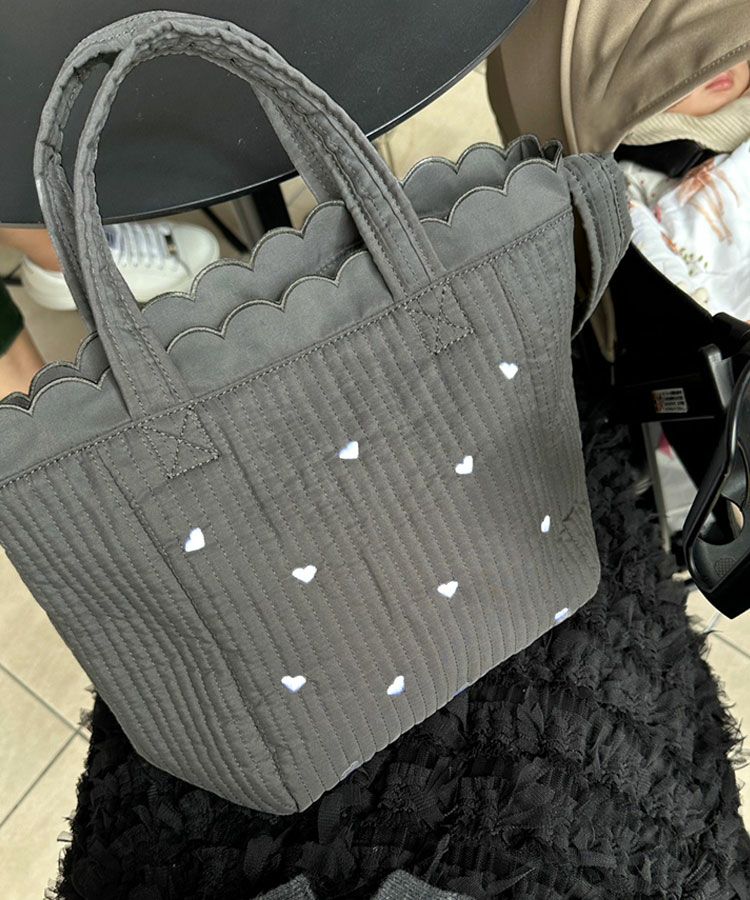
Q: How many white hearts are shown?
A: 10